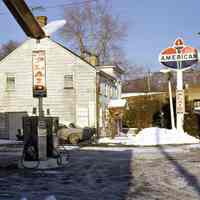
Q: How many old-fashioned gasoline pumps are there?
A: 2